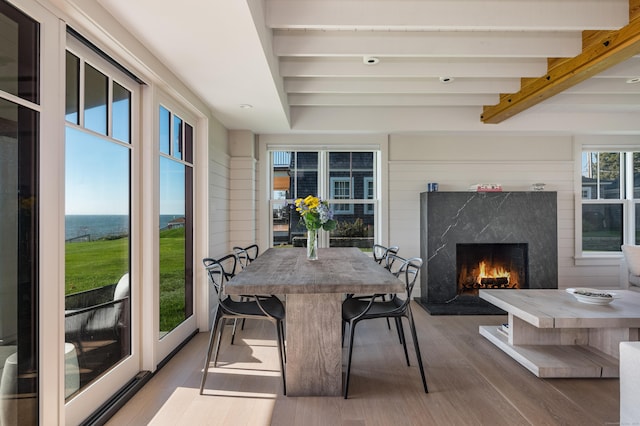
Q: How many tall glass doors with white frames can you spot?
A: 3